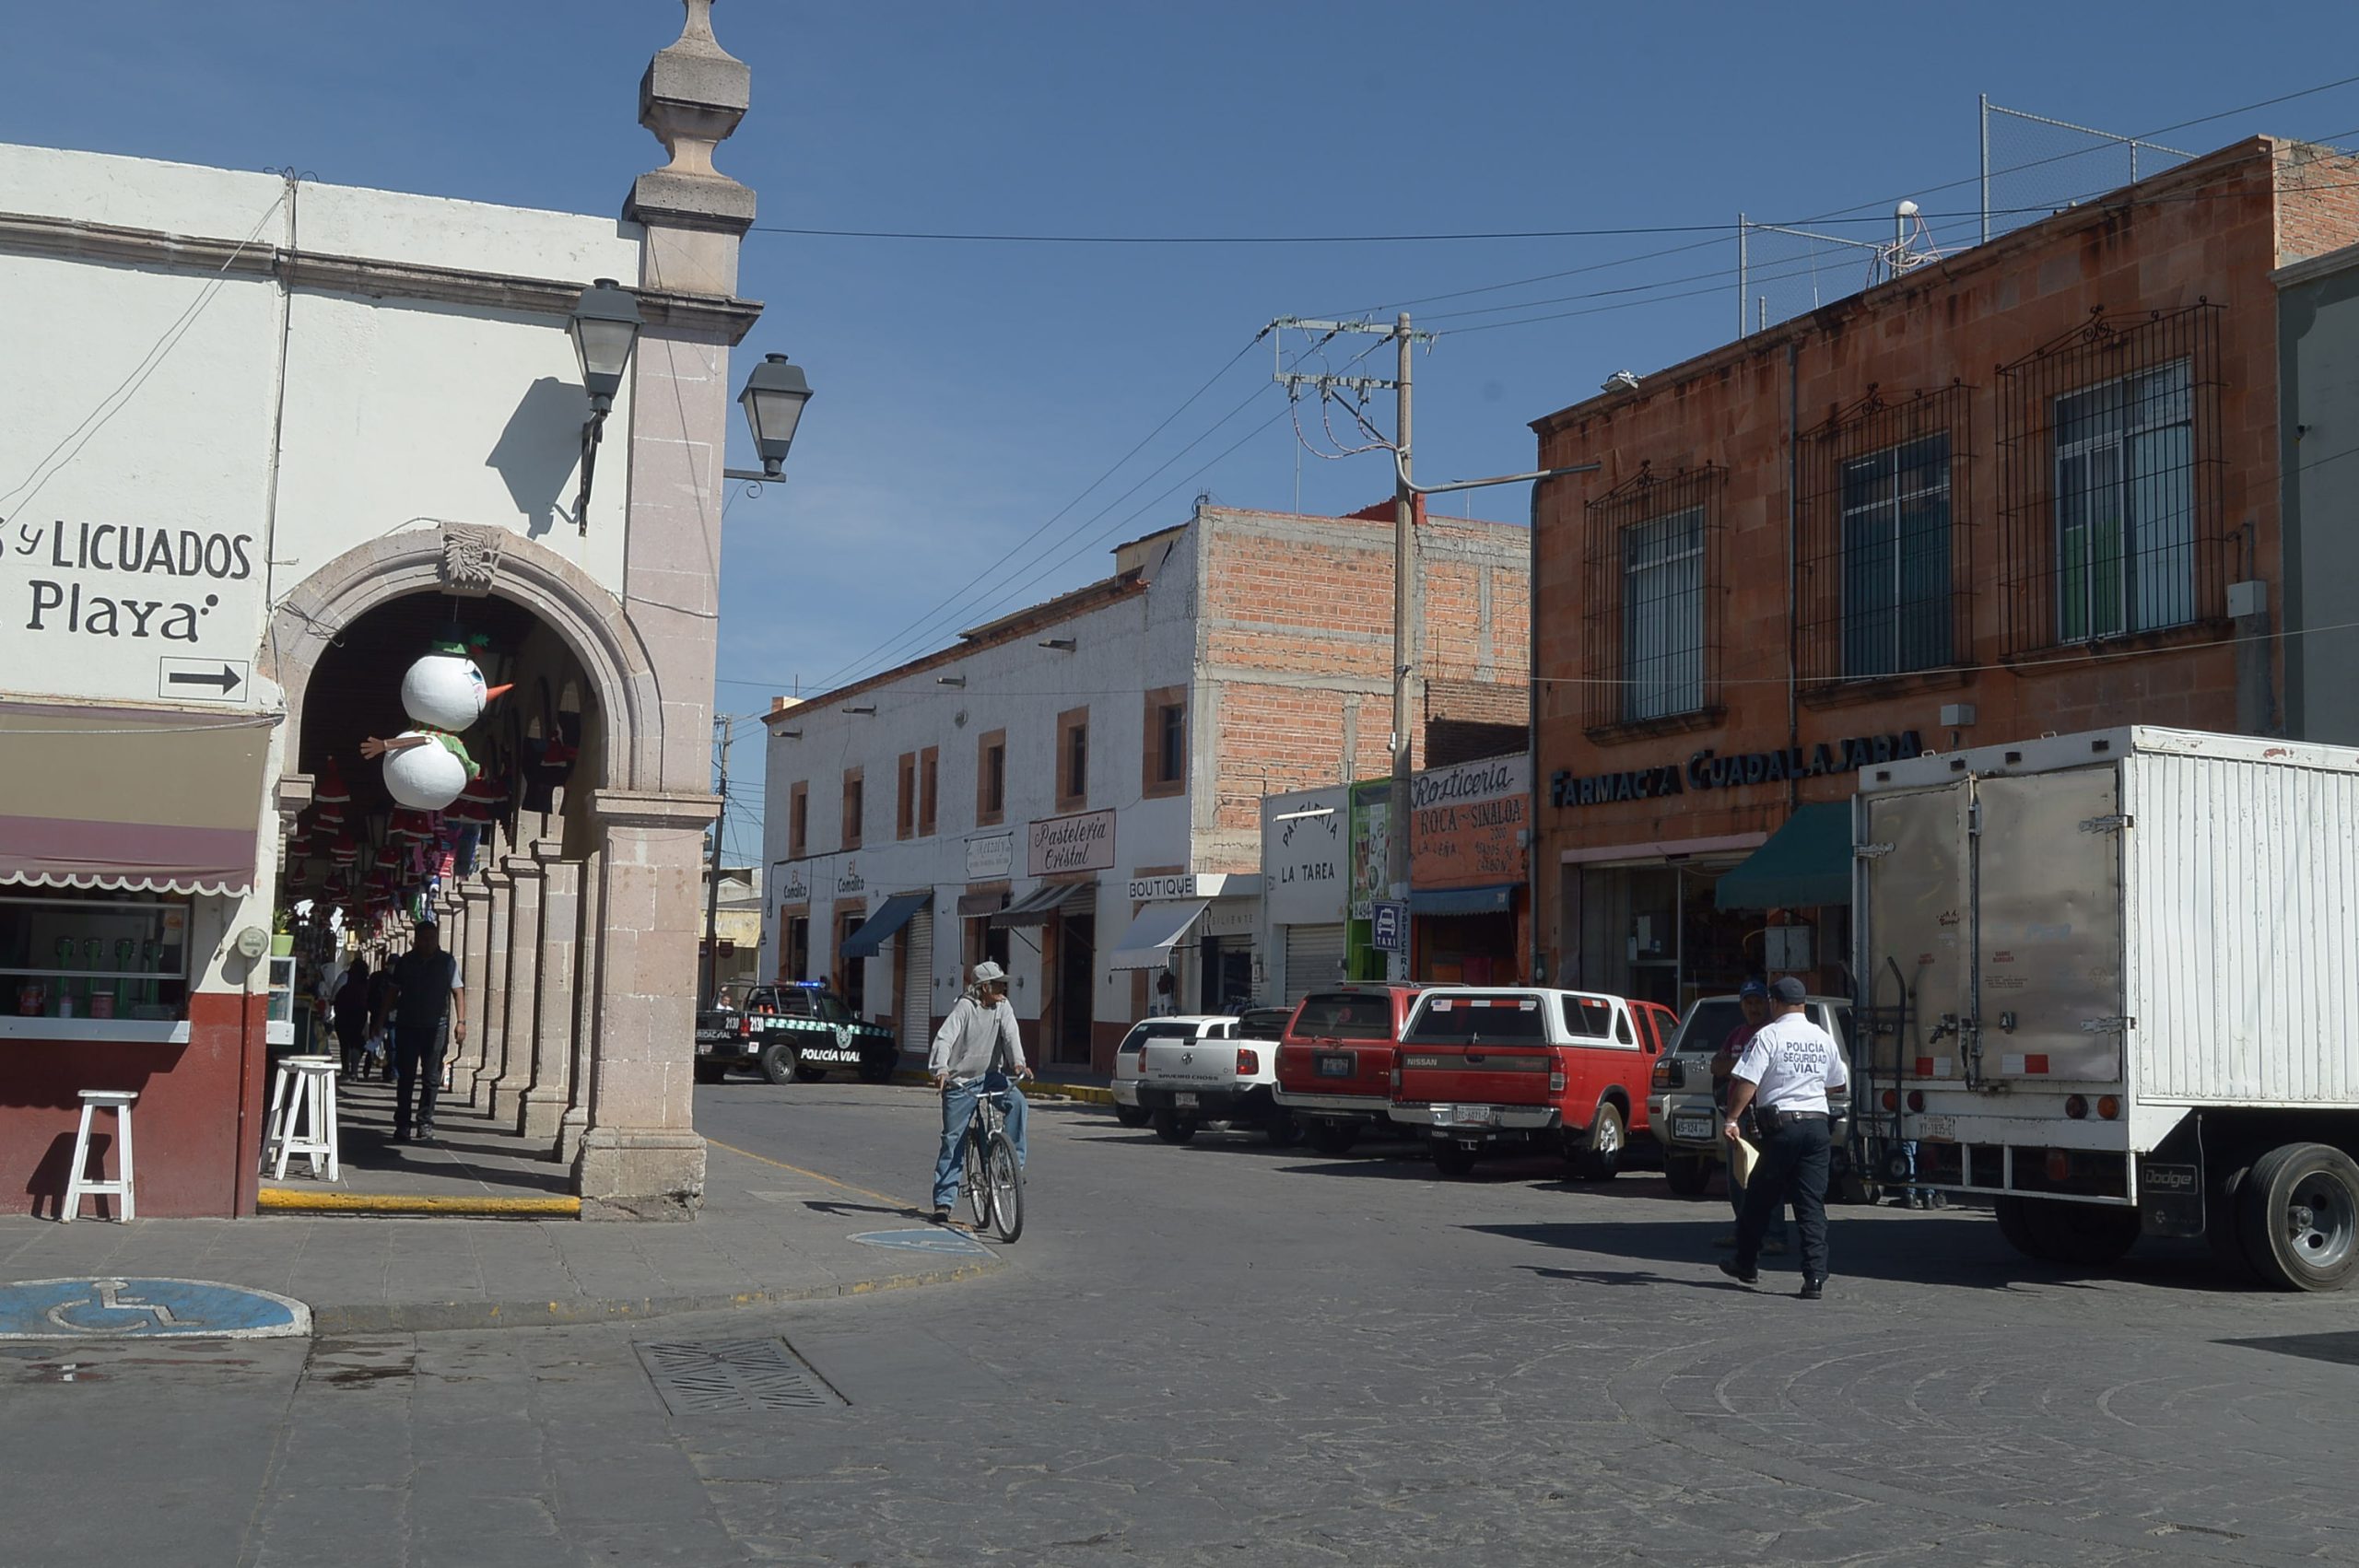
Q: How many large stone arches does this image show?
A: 1